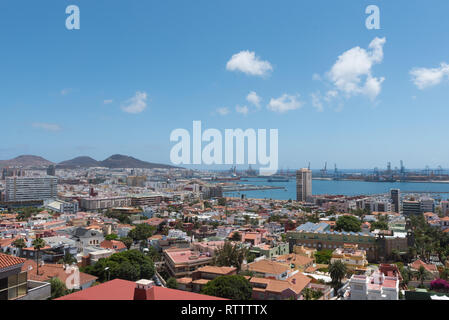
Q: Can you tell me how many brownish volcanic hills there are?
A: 3